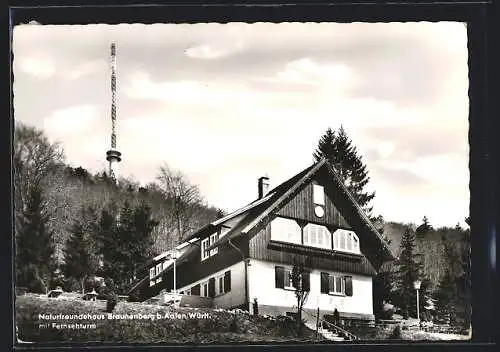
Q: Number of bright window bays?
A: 3